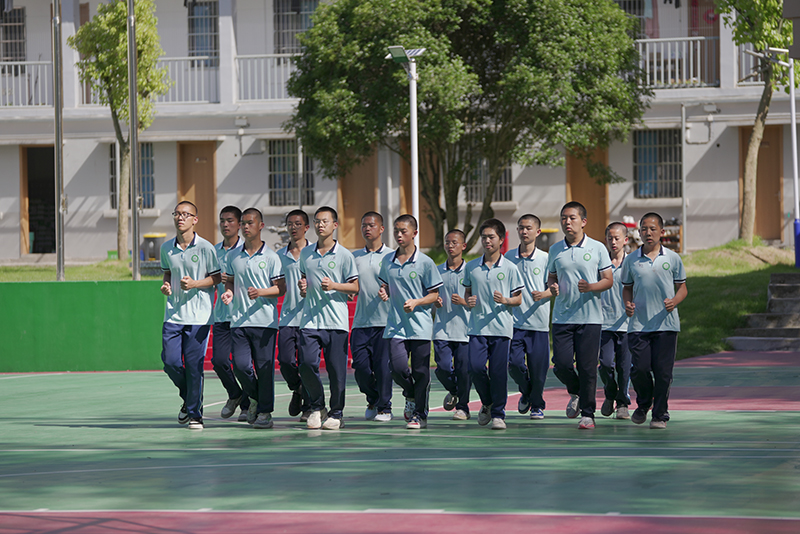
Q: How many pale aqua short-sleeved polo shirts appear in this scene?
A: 13